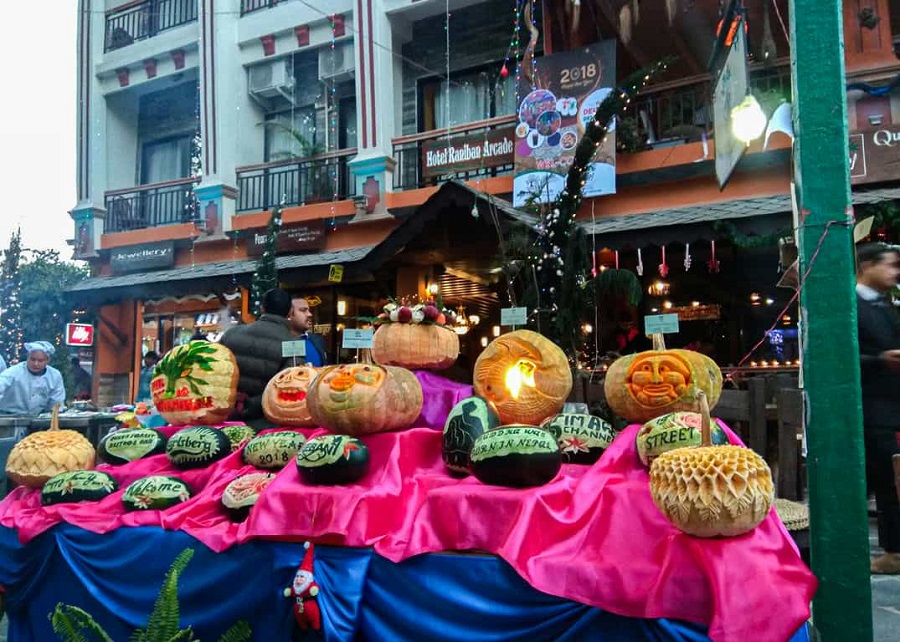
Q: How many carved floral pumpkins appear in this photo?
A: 2